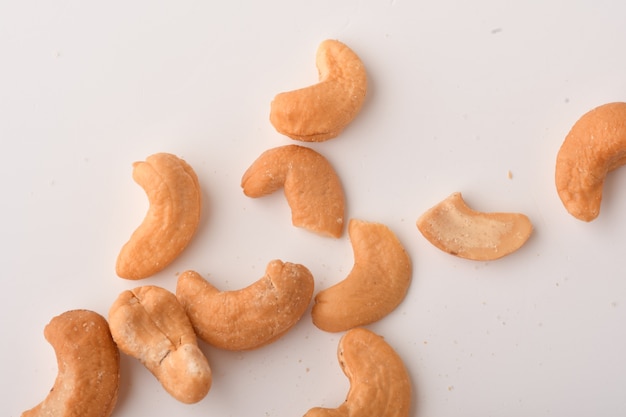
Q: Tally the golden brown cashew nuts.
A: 10